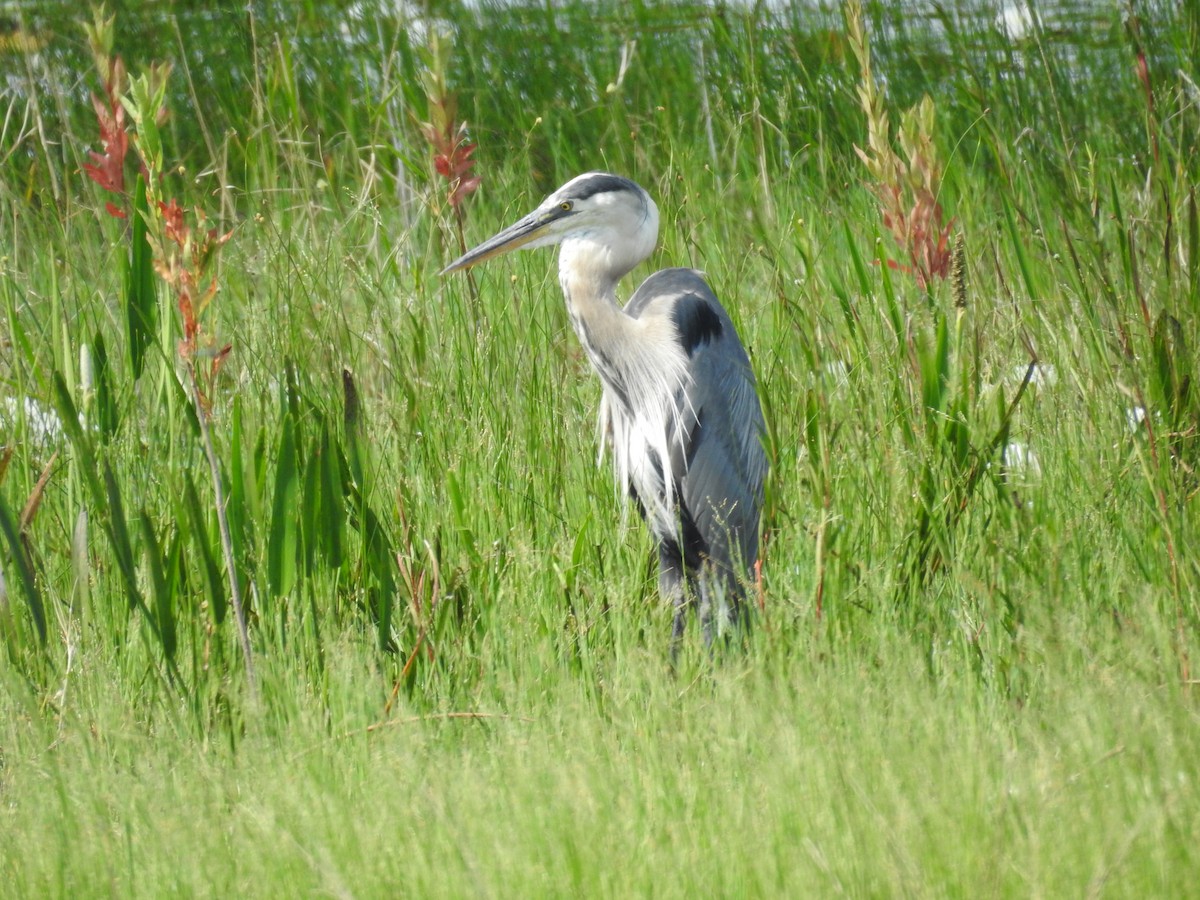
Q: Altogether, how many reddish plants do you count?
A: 4